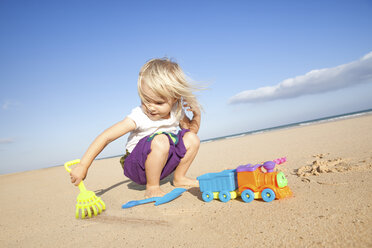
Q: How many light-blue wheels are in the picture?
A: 4